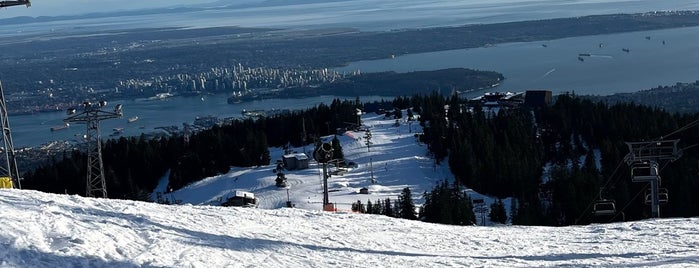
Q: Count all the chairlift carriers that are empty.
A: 3